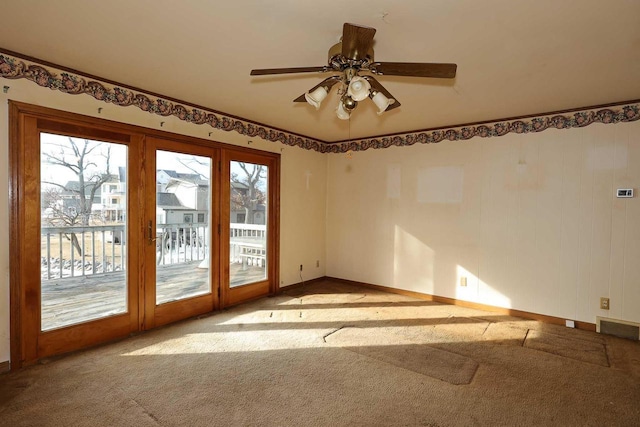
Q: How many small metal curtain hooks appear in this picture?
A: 6